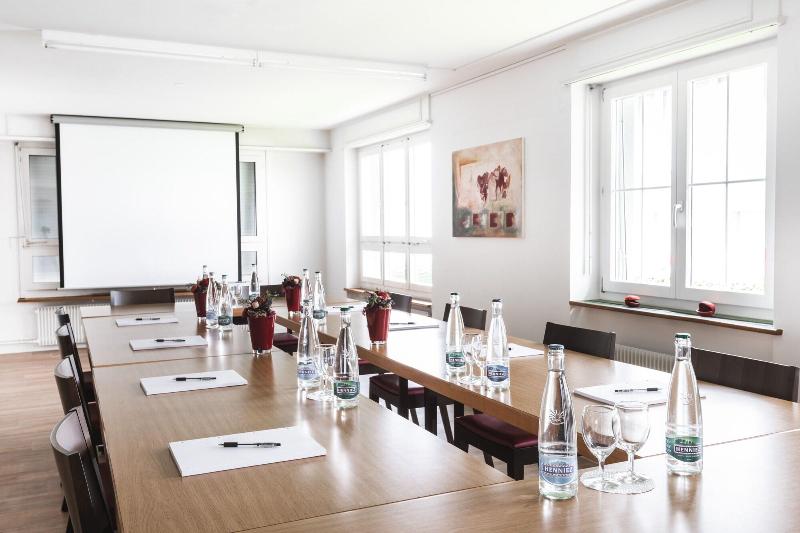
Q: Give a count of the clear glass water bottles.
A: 12